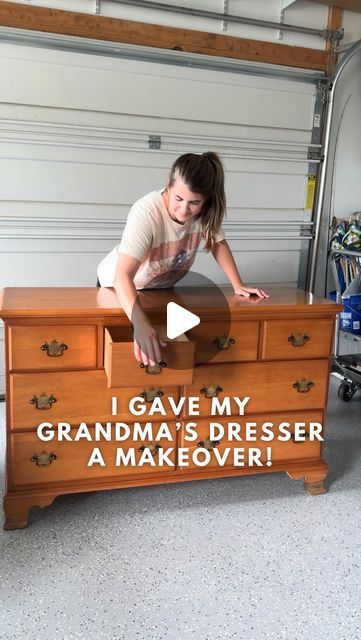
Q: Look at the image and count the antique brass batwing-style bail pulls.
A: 12